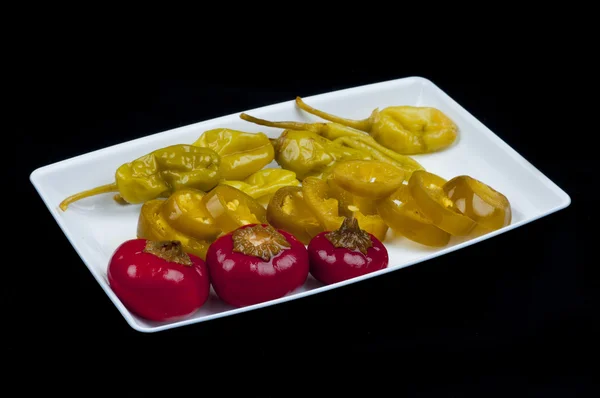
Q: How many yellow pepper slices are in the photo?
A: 9